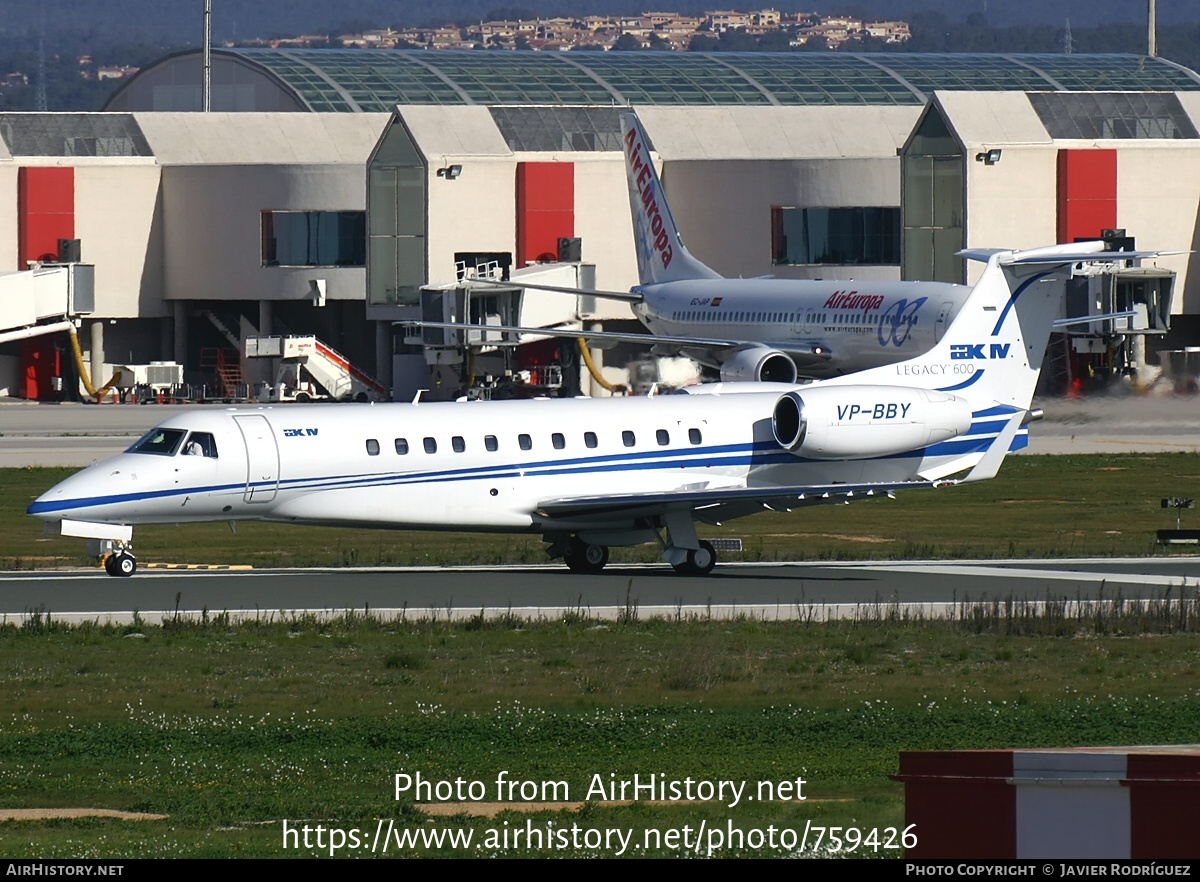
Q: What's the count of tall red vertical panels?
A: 3